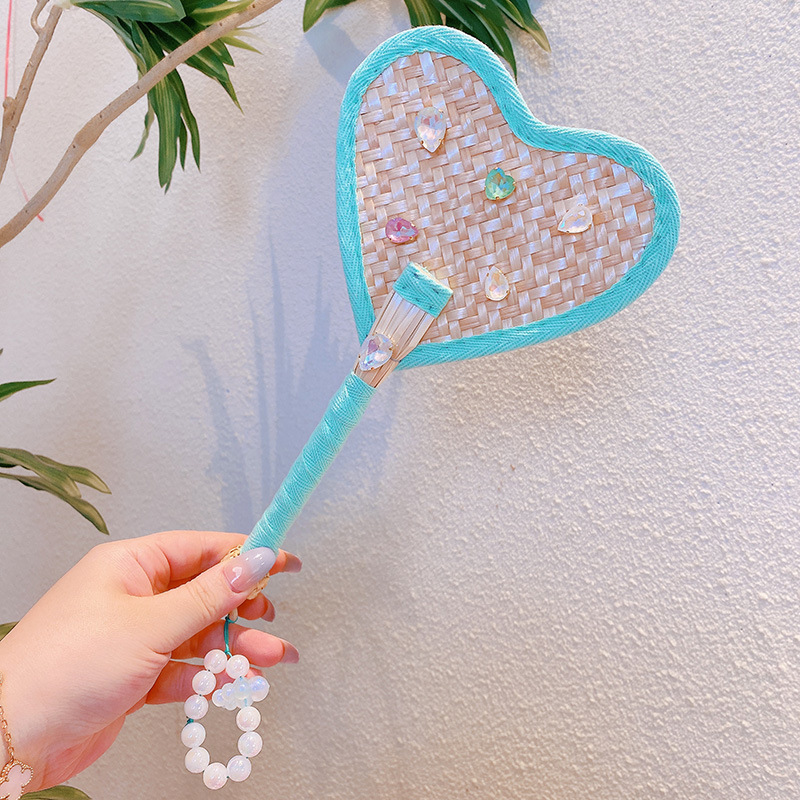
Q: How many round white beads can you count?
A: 10